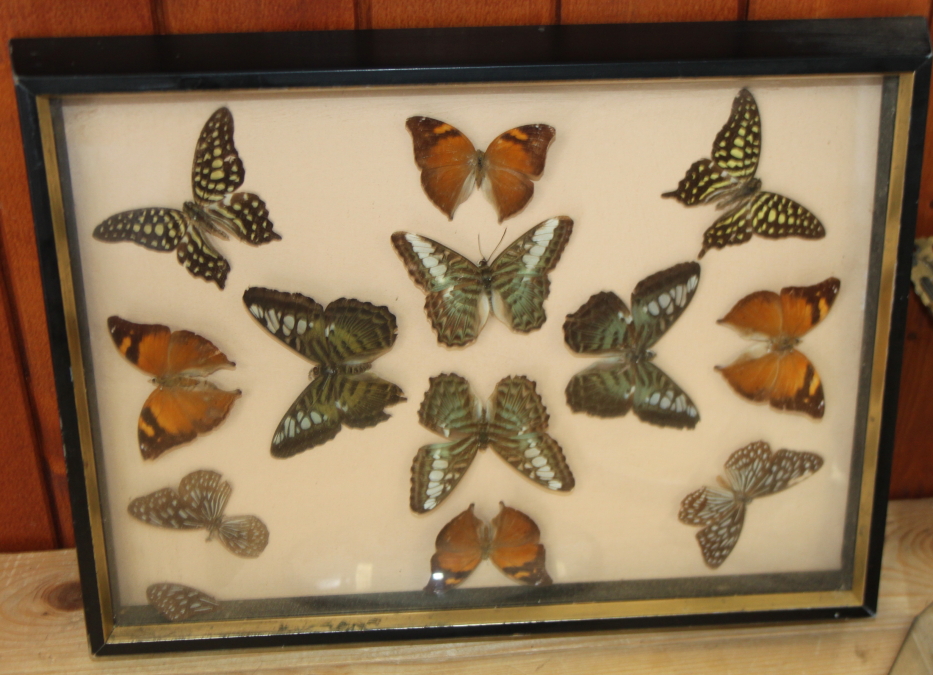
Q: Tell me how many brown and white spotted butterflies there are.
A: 2